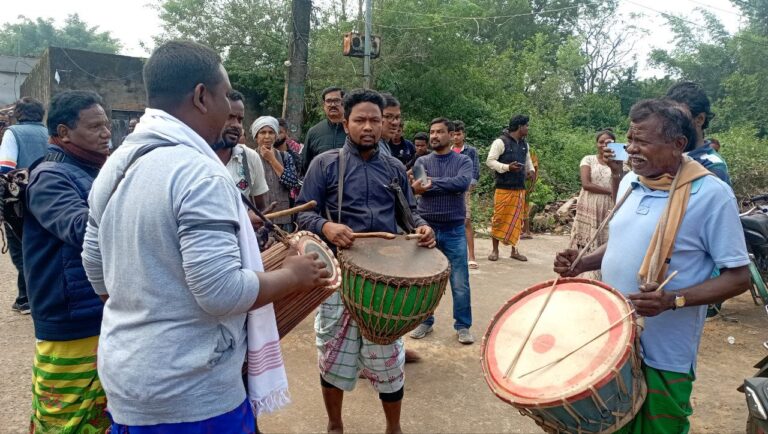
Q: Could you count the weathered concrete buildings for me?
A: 1